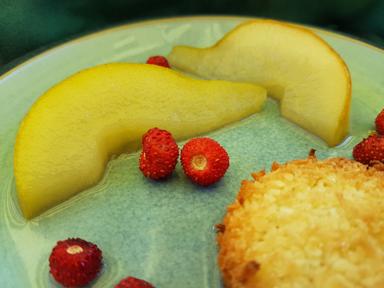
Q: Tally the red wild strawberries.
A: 7